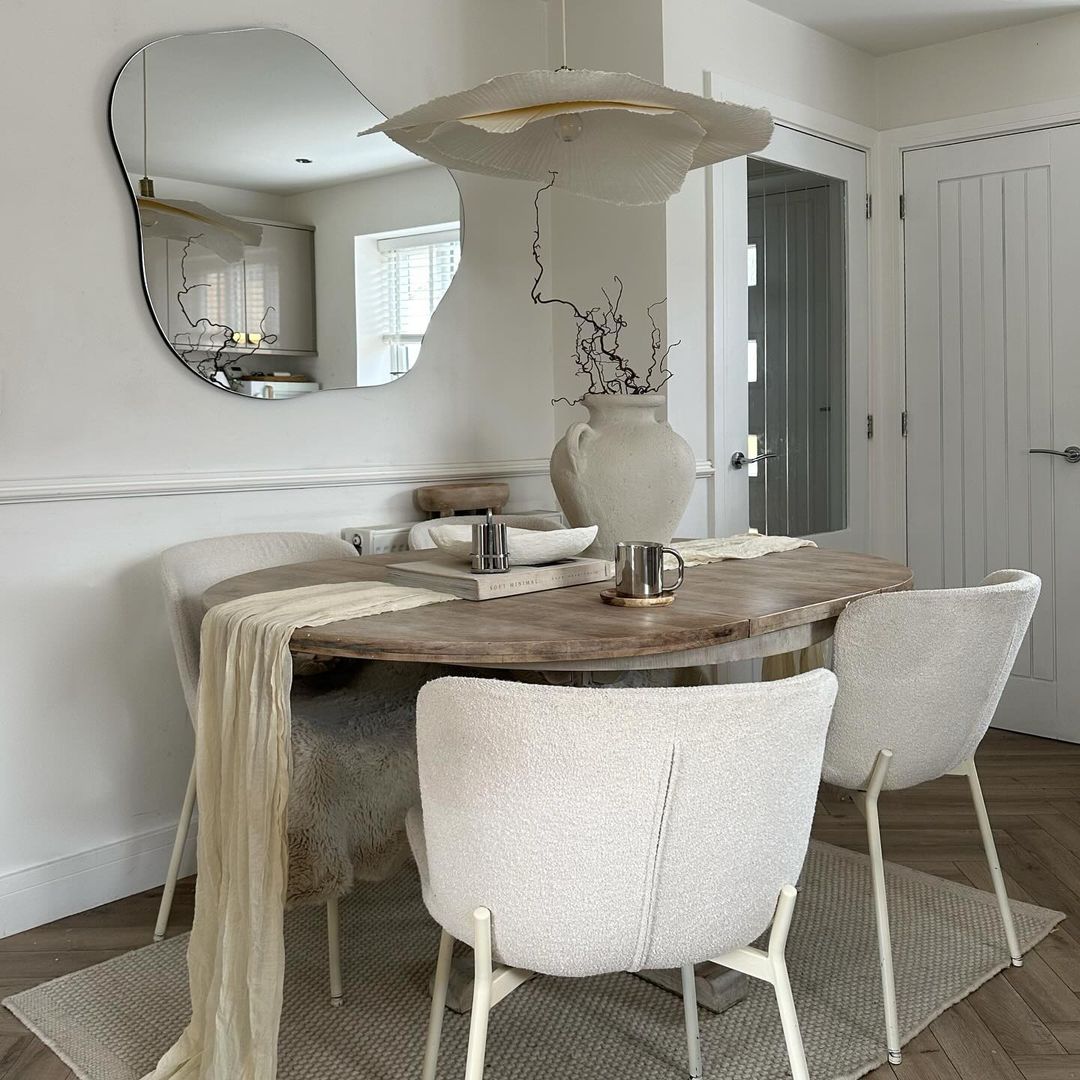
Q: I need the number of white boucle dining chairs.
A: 4